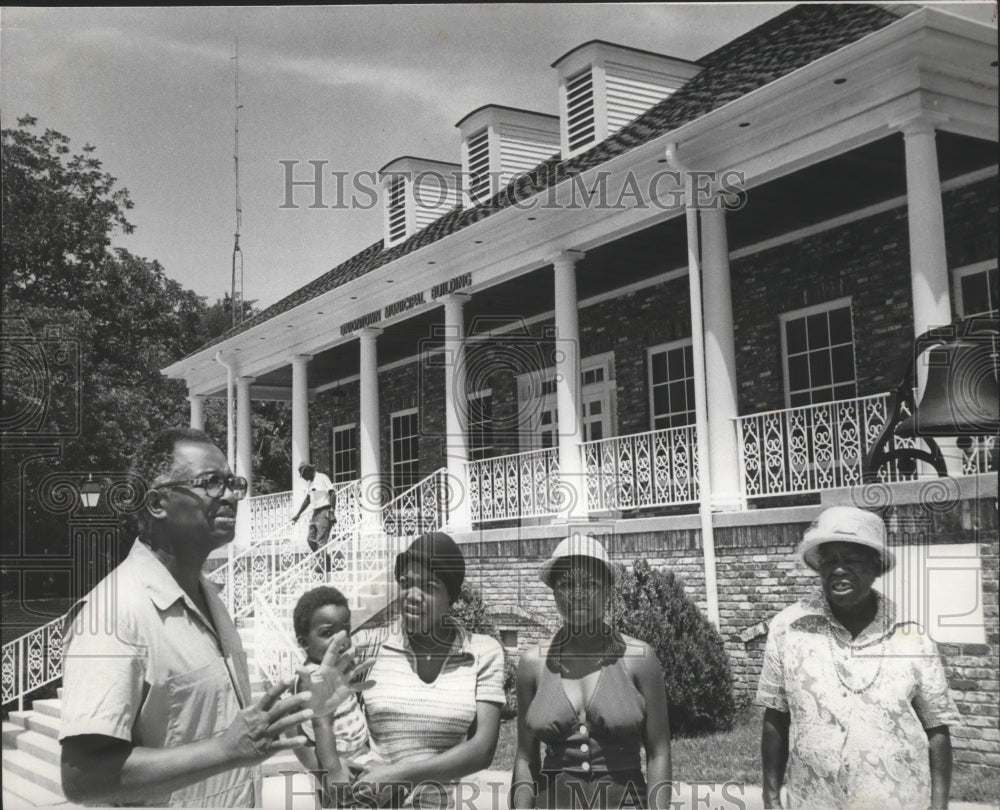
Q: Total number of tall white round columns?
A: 8